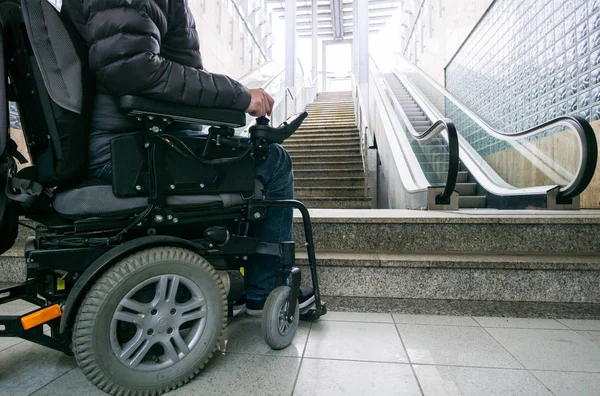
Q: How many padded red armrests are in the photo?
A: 0